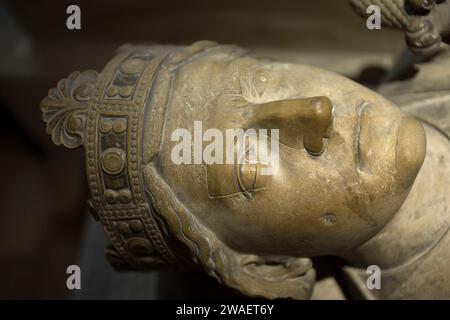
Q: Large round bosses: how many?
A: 3